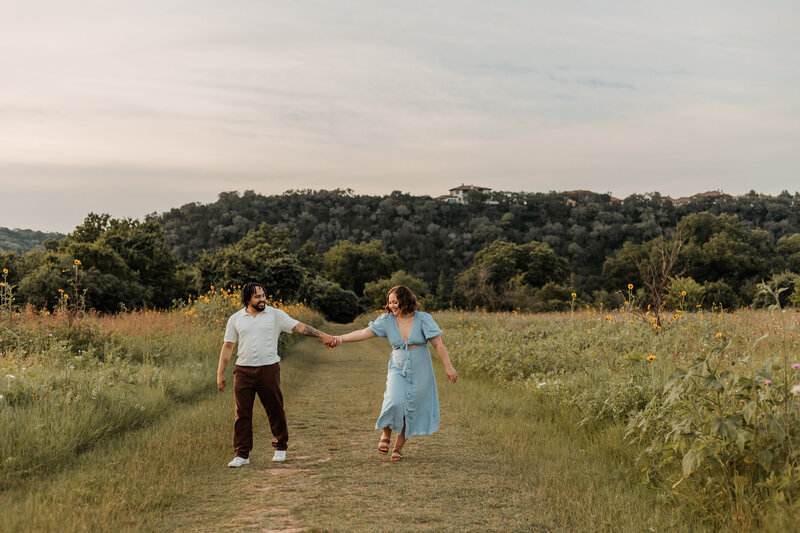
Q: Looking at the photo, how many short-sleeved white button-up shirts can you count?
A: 1